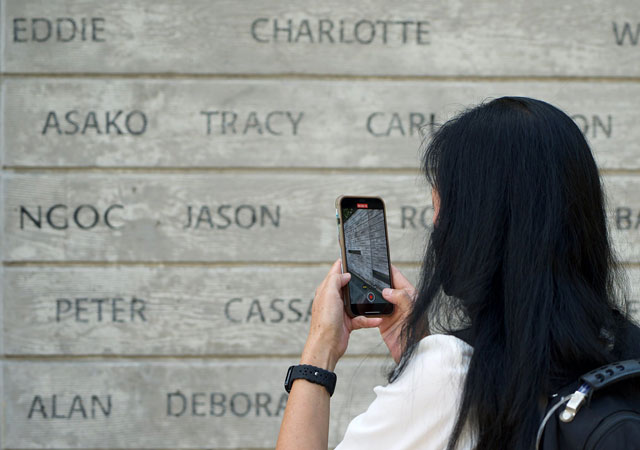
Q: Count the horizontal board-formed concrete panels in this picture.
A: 5